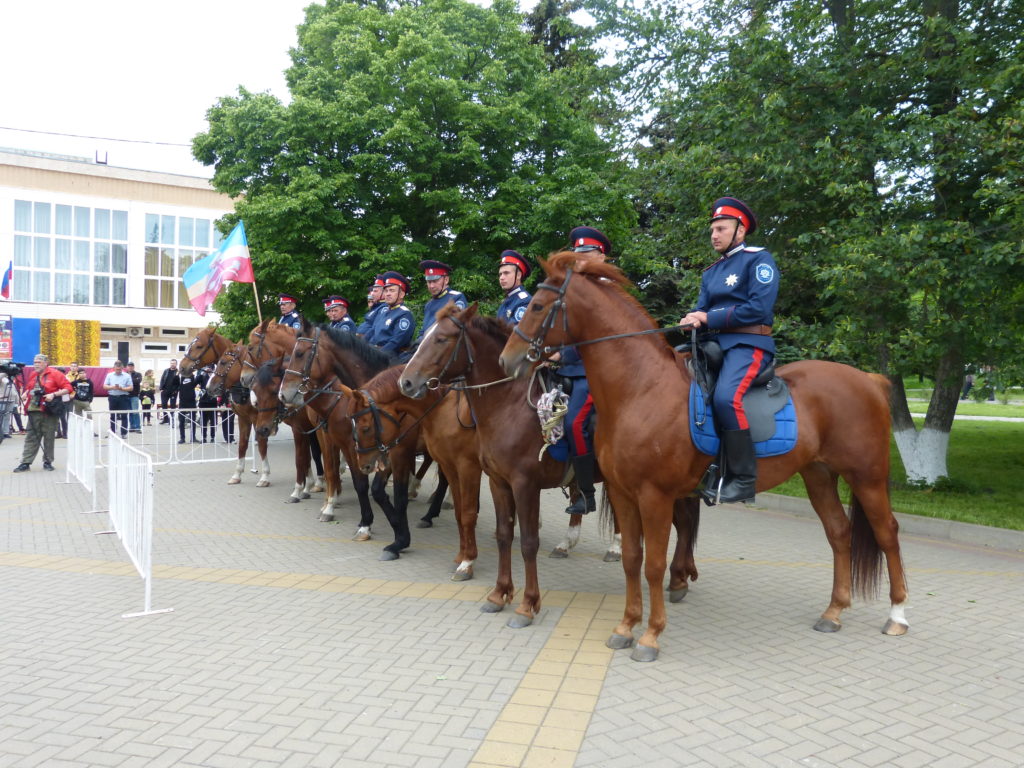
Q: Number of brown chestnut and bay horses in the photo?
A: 8